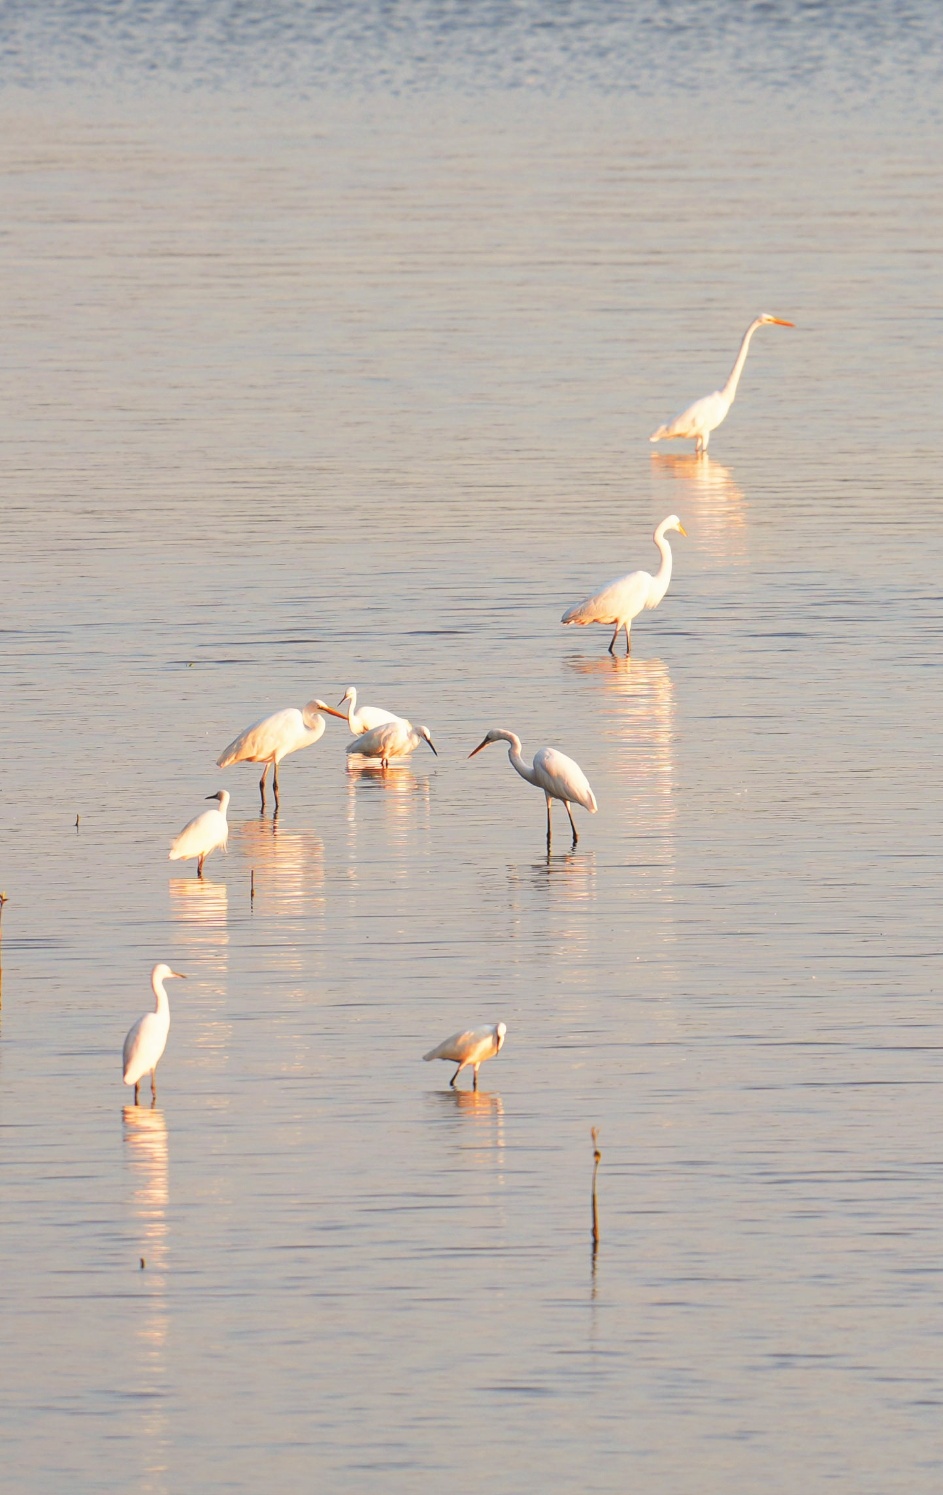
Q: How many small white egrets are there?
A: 5